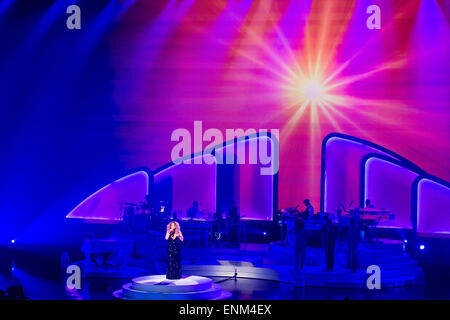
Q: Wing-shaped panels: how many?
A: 6